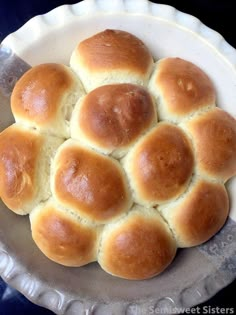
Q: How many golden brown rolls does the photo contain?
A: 11